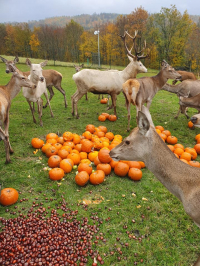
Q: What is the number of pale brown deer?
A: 2